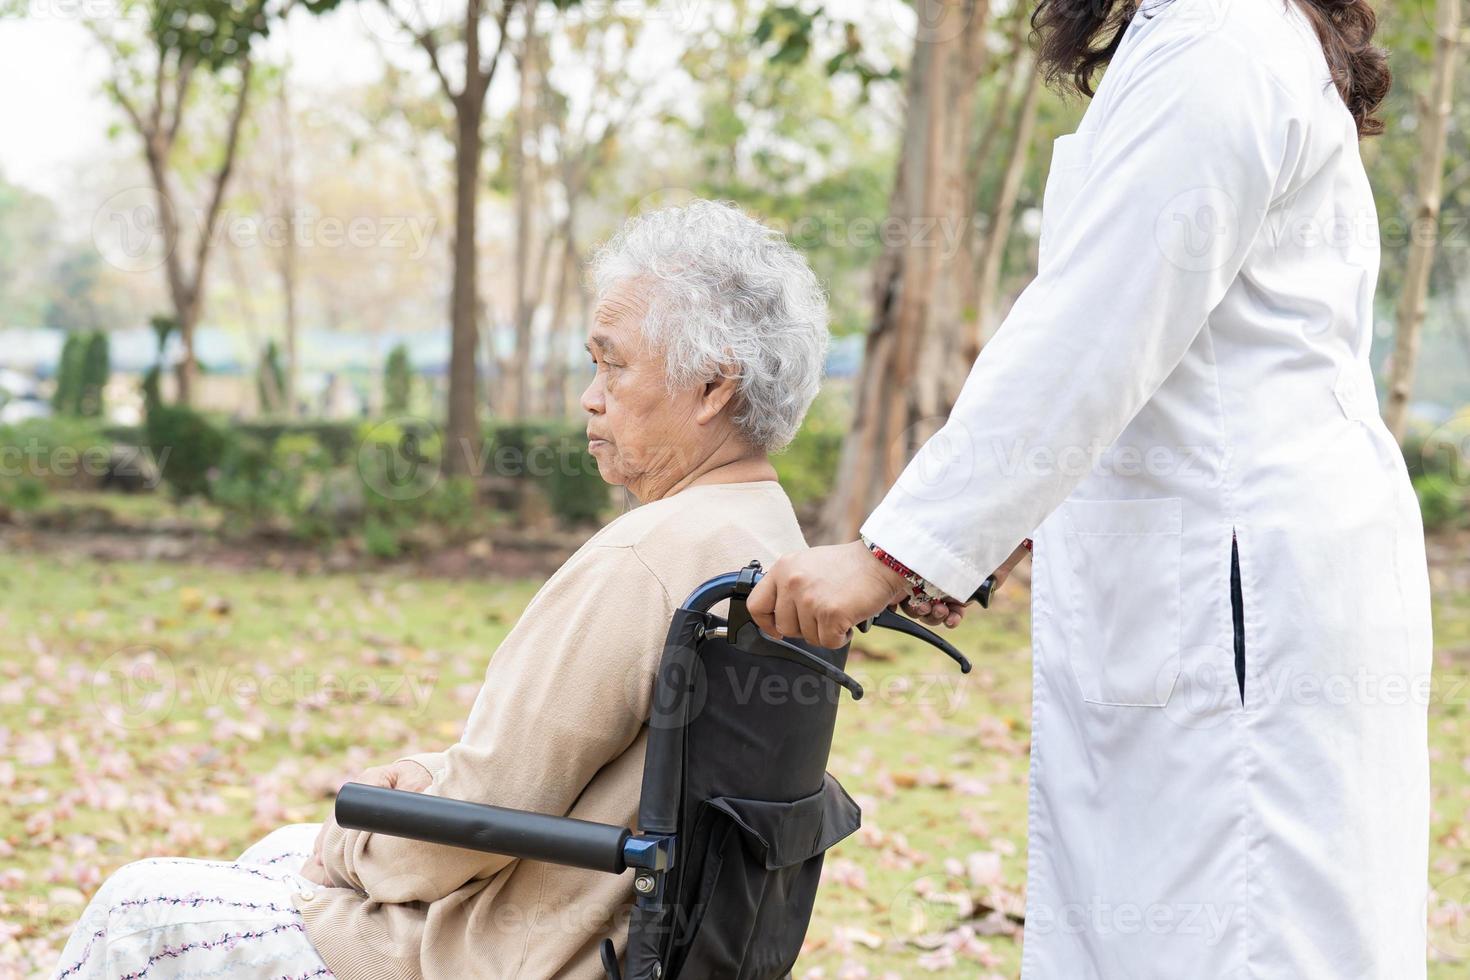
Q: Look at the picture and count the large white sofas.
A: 0